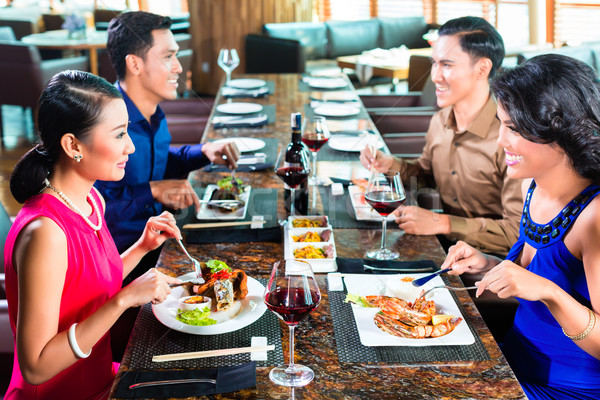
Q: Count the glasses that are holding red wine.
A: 4